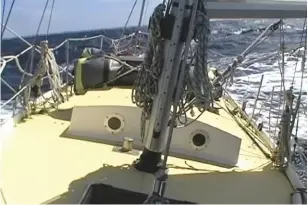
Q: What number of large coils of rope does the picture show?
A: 2